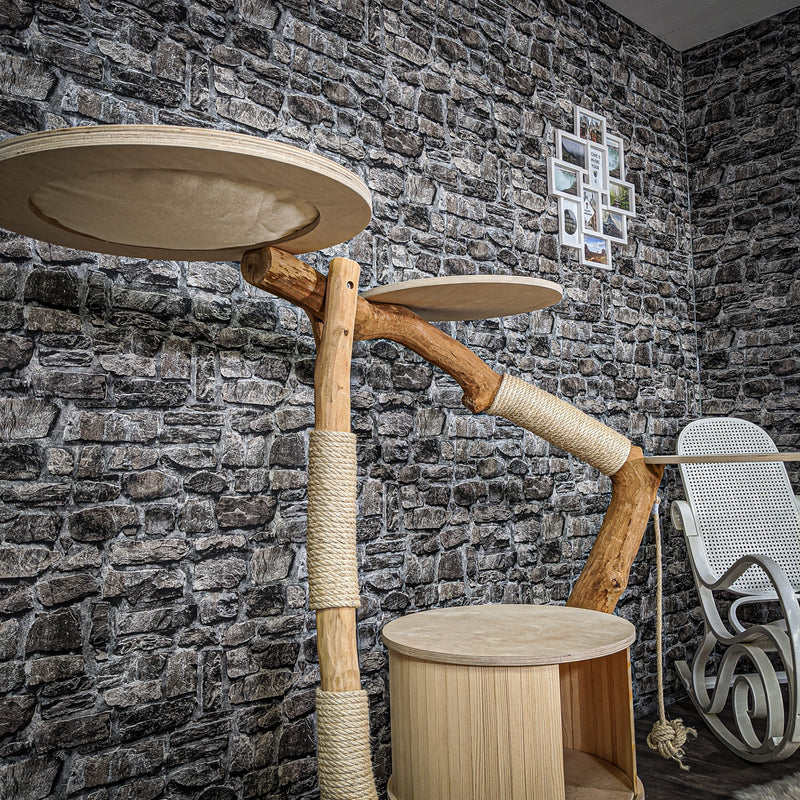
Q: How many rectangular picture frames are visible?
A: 10